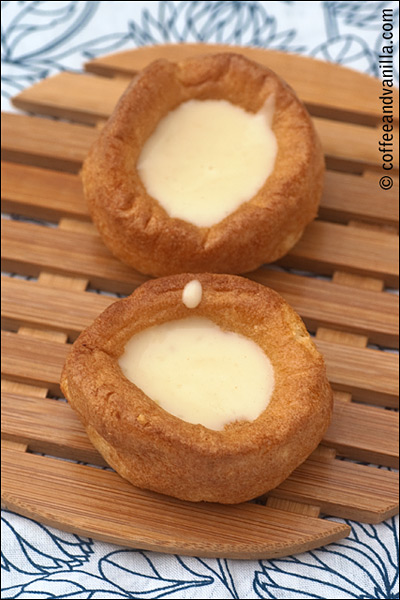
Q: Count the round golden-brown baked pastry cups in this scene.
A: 2